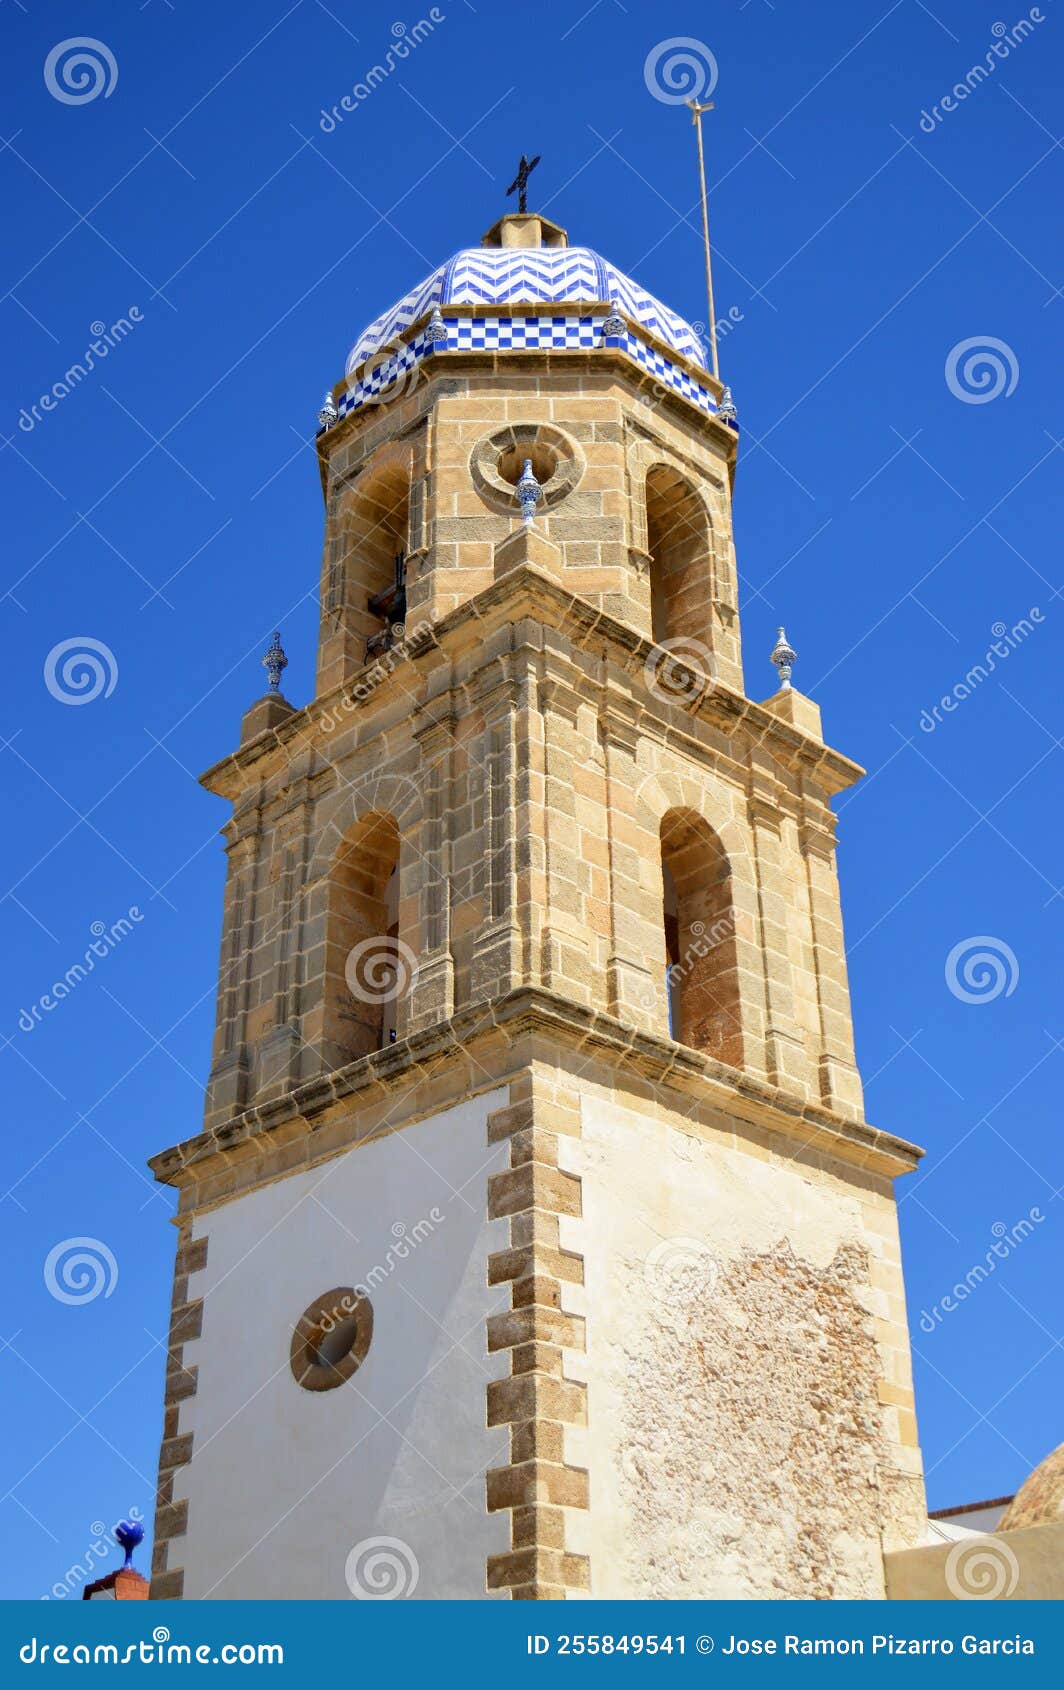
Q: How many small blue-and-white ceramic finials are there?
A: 7